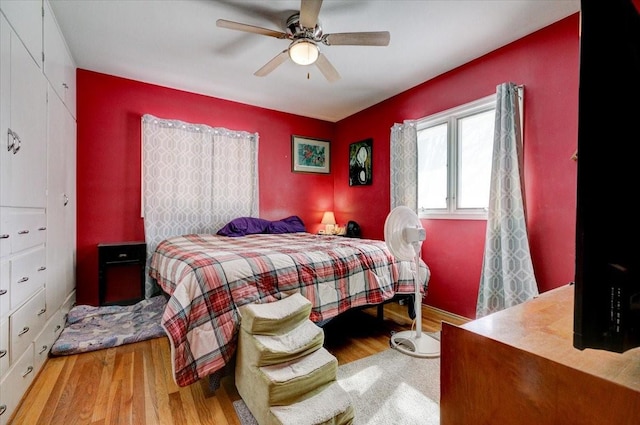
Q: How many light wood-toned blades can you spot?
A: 5